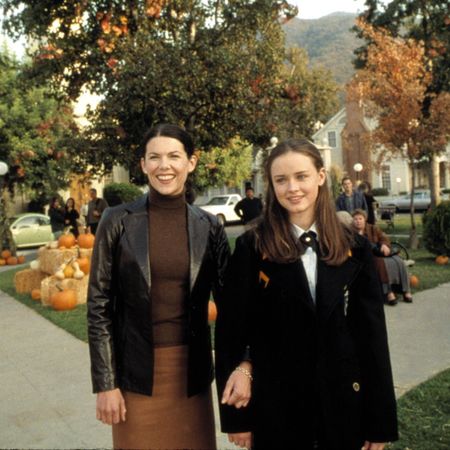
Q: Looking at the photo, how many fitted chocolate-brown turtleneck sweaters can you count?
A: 1